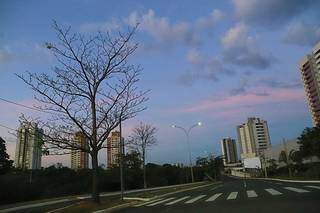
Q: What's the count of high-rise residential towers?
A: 6